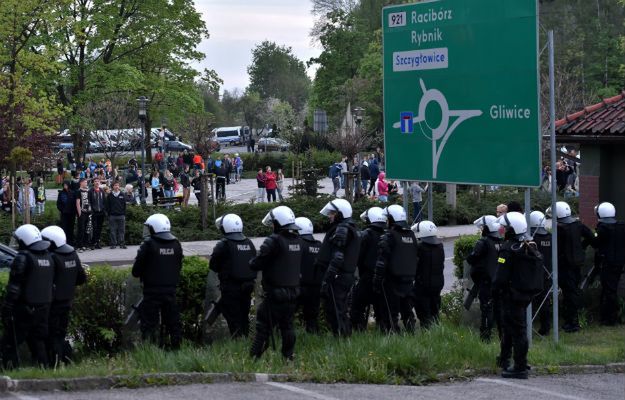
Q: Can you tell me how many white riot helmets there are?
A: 15